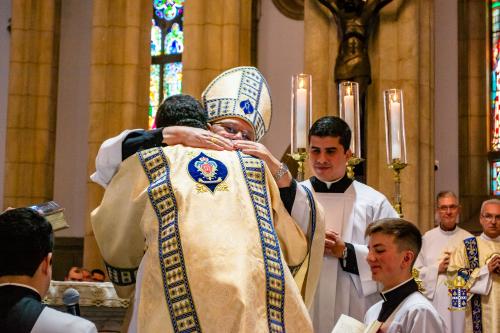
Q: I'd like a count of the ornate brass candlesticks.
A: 3